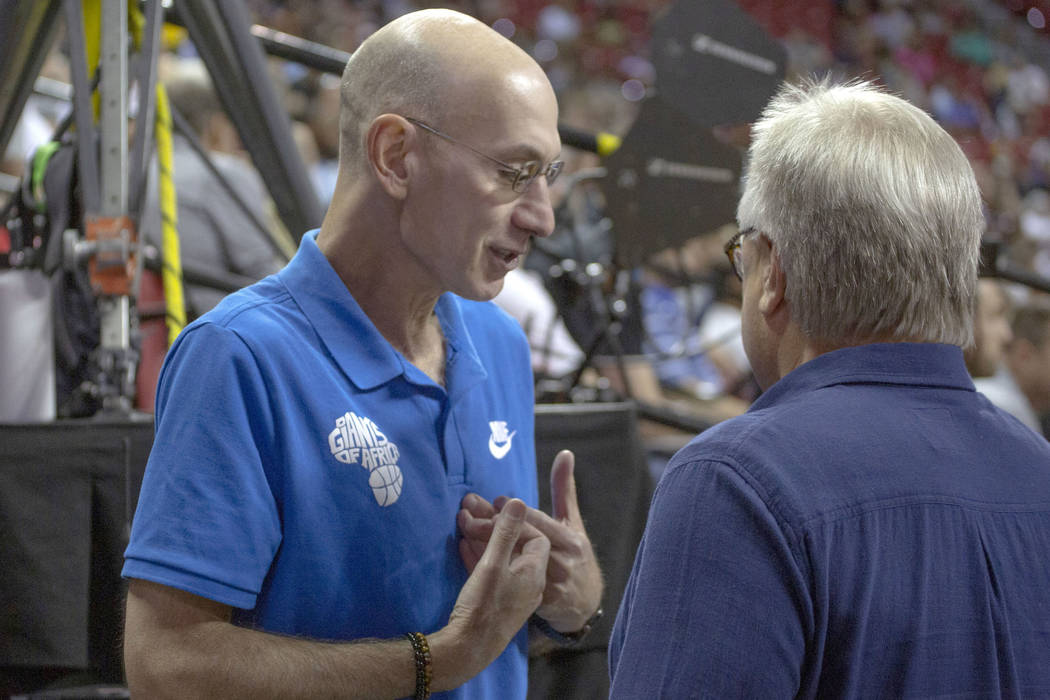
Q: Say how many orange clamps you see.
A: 1